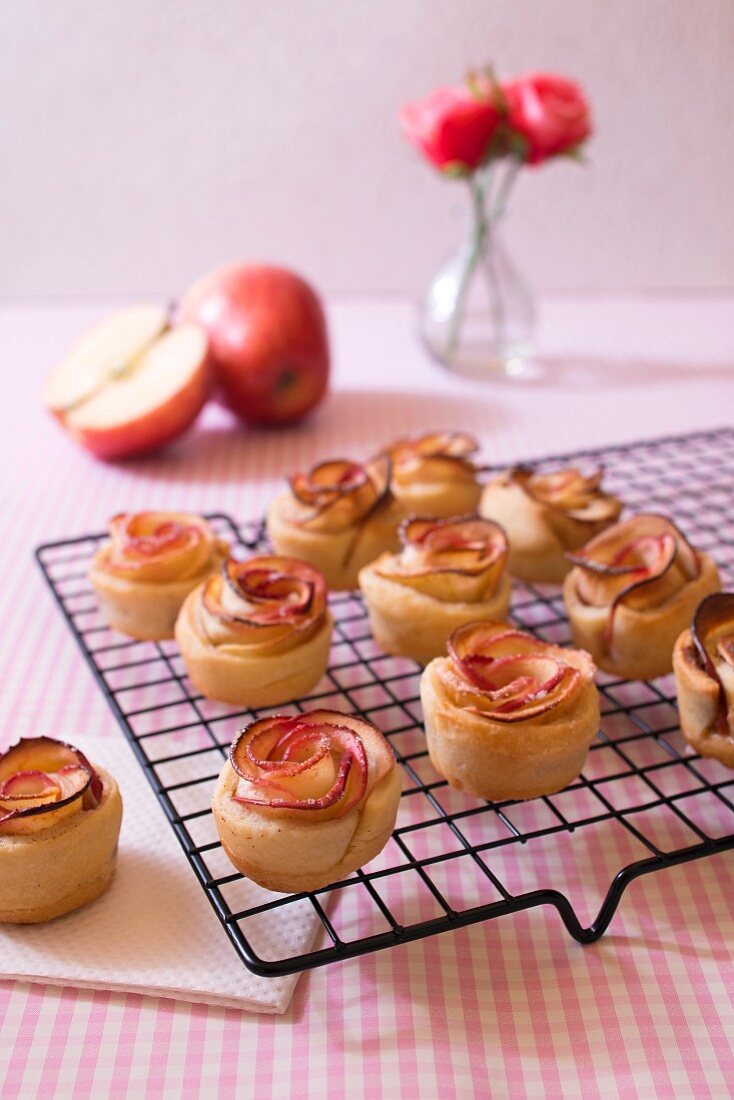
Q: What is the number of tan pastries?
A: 11